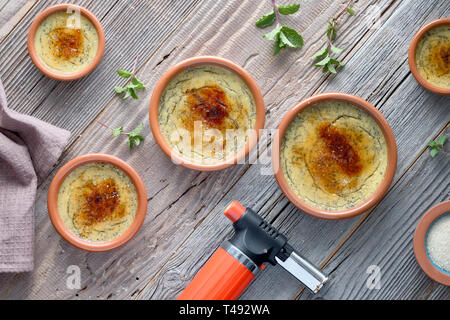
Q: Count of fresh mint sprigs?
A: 5